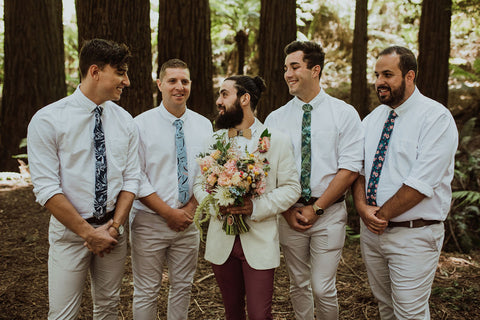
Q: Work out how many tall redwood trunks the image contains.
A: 6